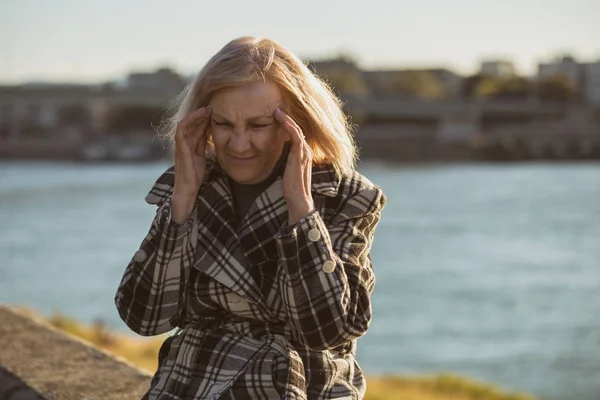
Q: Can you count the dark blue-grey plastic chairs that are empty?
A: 0